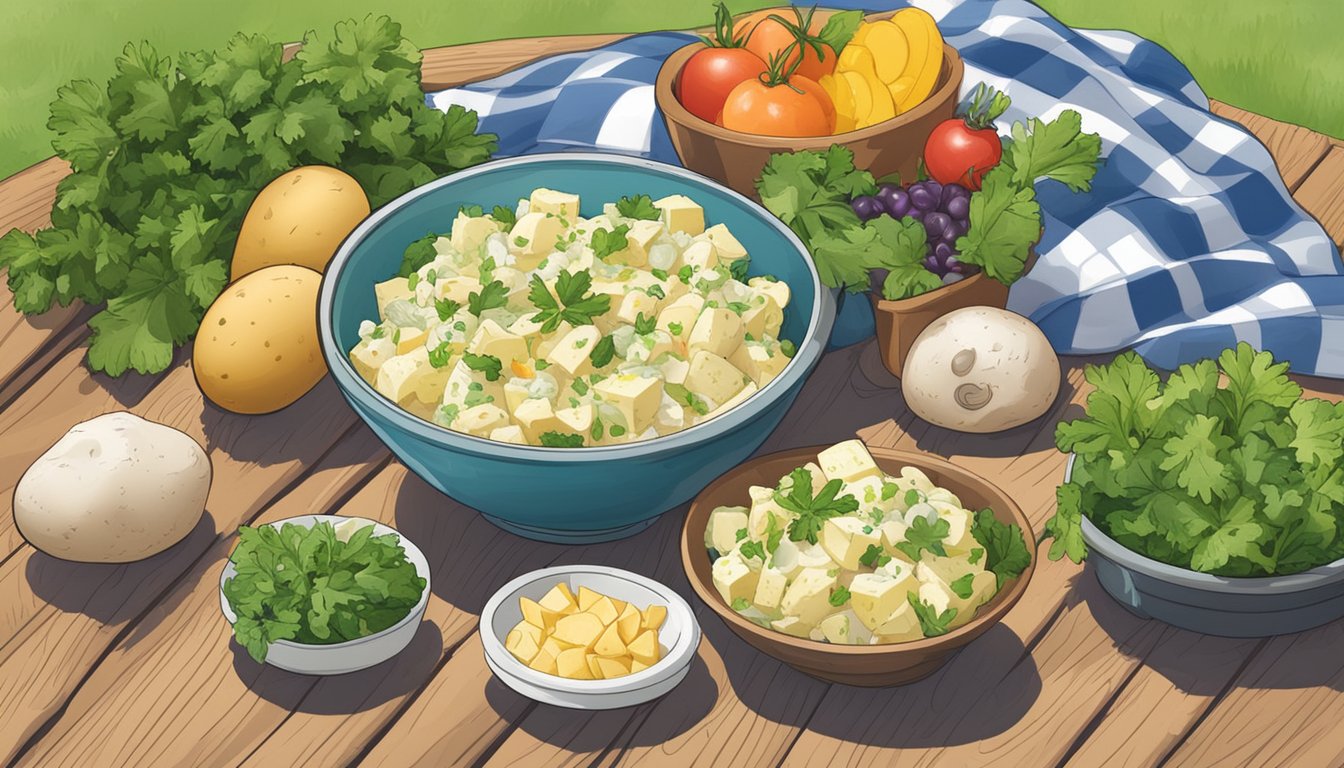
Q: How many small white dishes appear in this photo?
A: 2